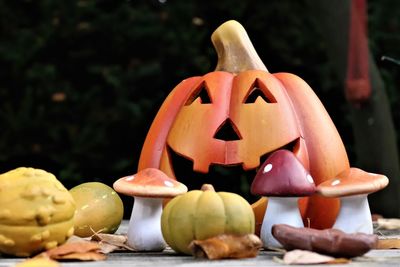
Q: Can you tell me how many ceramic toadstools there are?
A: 3